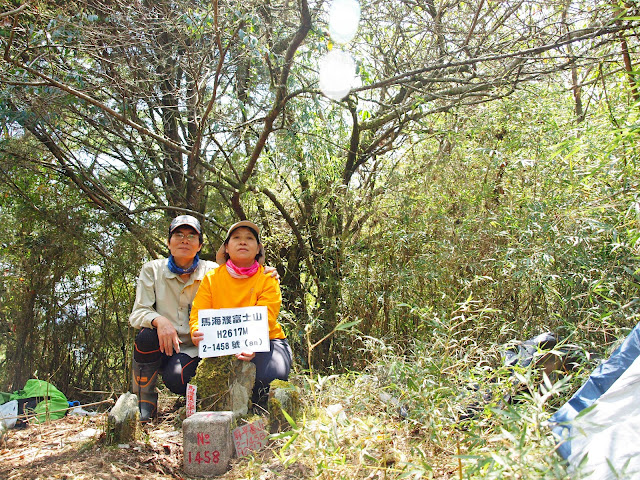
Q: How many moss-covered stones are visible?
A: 3